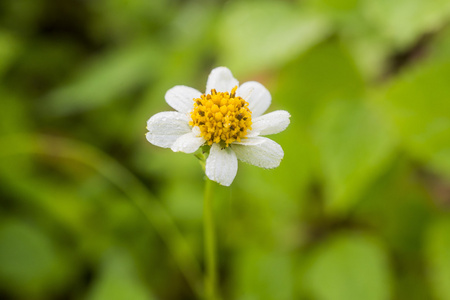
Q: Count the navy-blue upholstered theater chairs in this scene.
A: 0